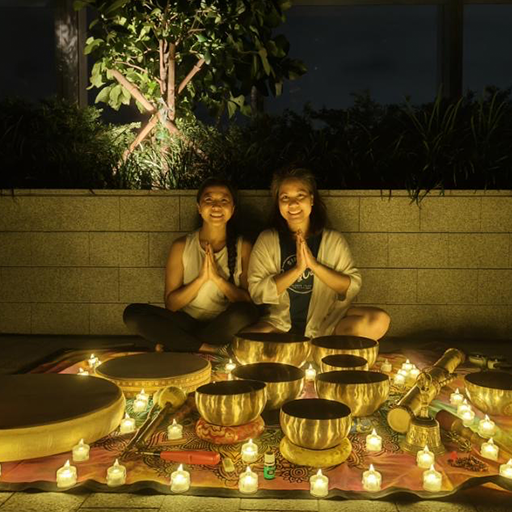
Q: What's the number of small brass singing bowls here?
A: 8